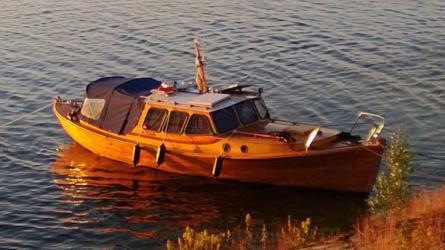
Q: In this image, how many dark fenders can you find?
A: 3